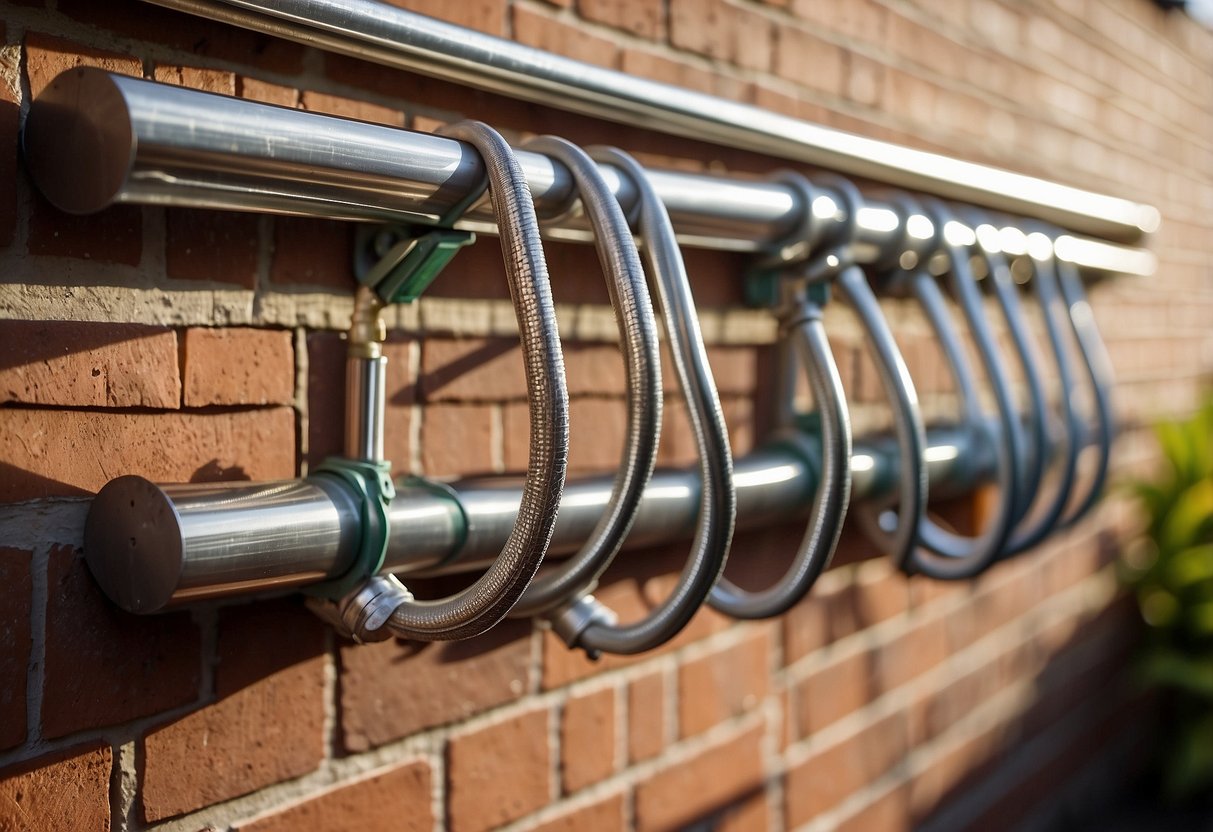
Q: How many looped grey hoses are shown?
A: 10